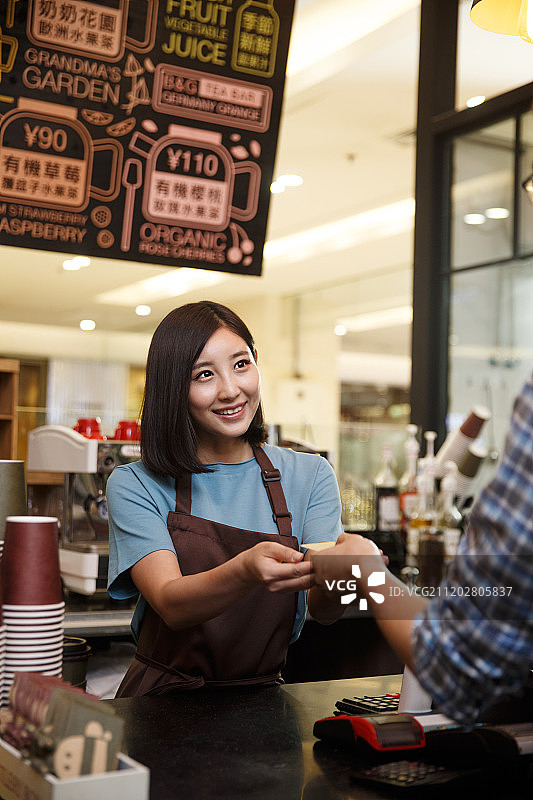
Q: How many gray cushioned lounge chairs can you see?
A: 0